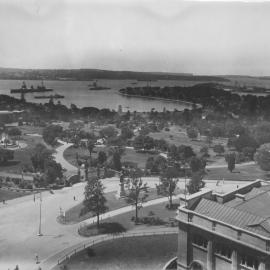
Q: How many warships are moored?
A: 3